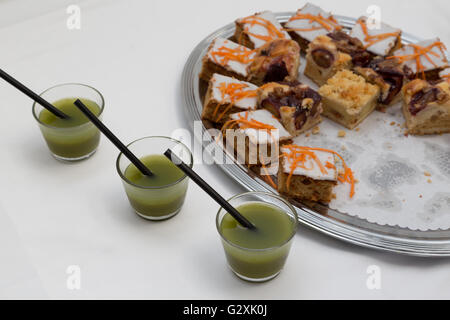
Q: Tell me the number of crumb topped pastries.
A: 1